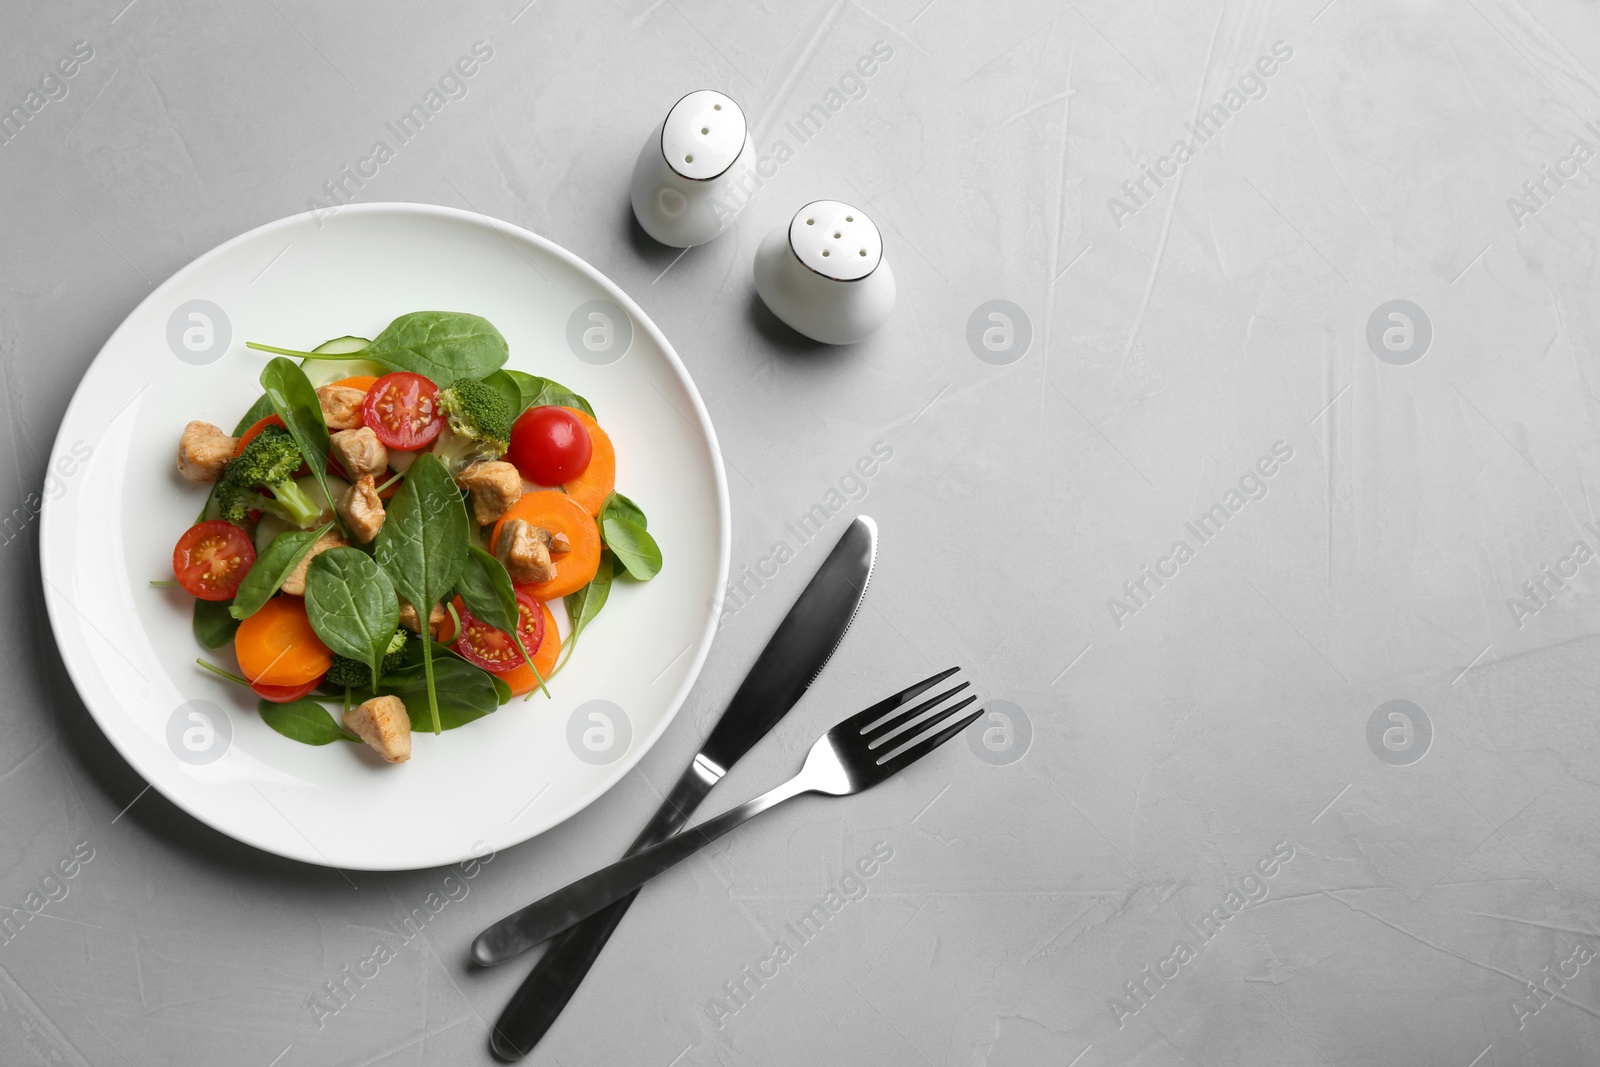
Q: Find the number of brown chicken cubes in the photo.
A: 9